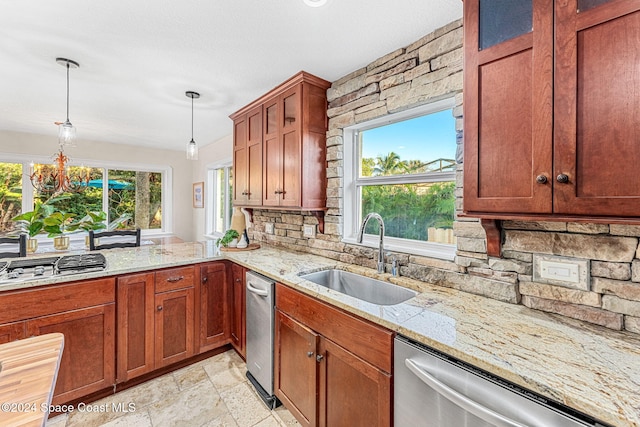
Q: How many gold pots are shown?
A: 3